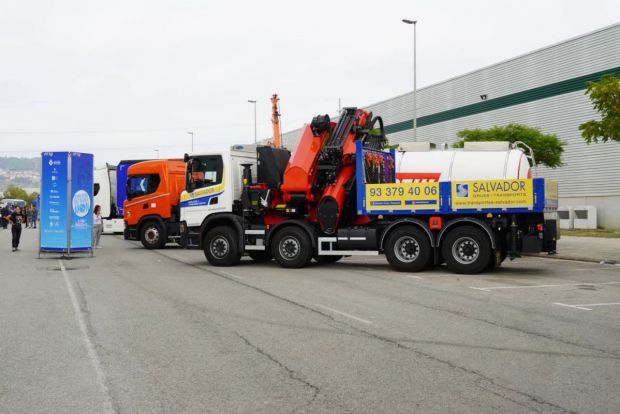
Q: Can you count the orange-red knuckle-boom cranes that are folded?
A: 1